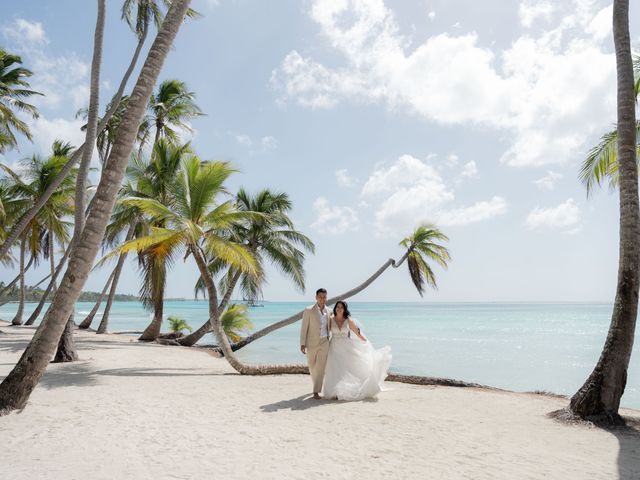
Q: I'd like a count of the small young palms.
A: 2